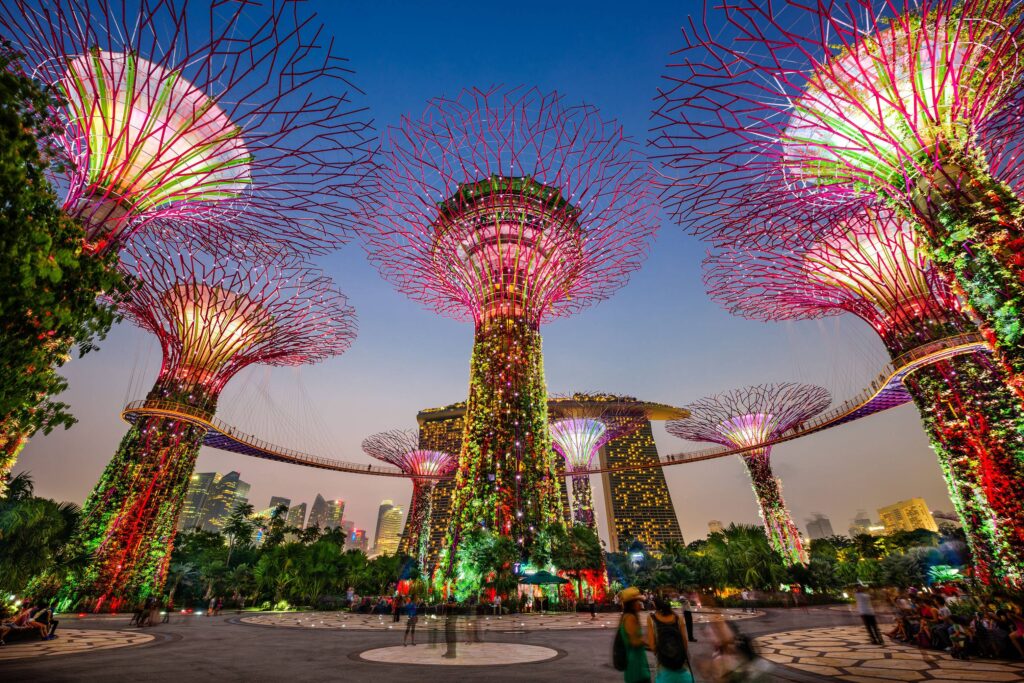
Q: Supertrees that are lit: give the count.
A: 8